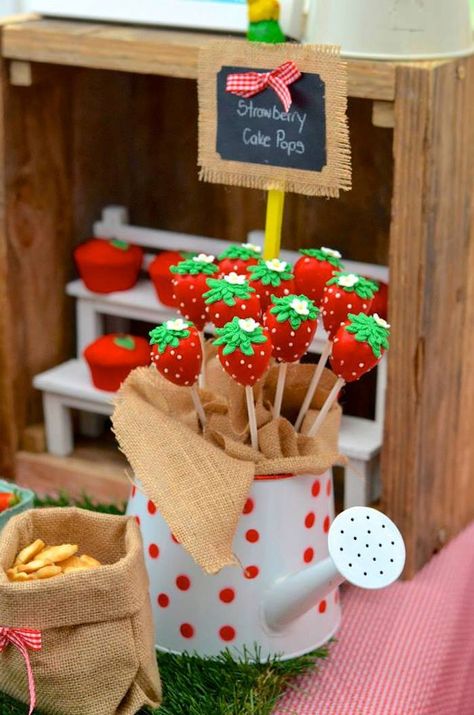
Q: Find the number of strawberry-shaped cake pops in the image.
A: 10